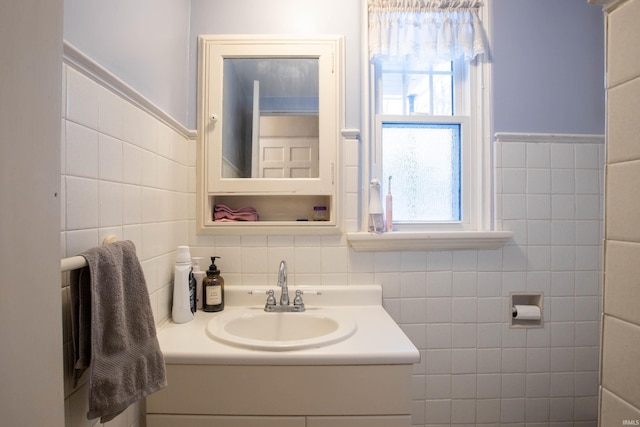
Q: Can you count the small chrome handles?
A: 2